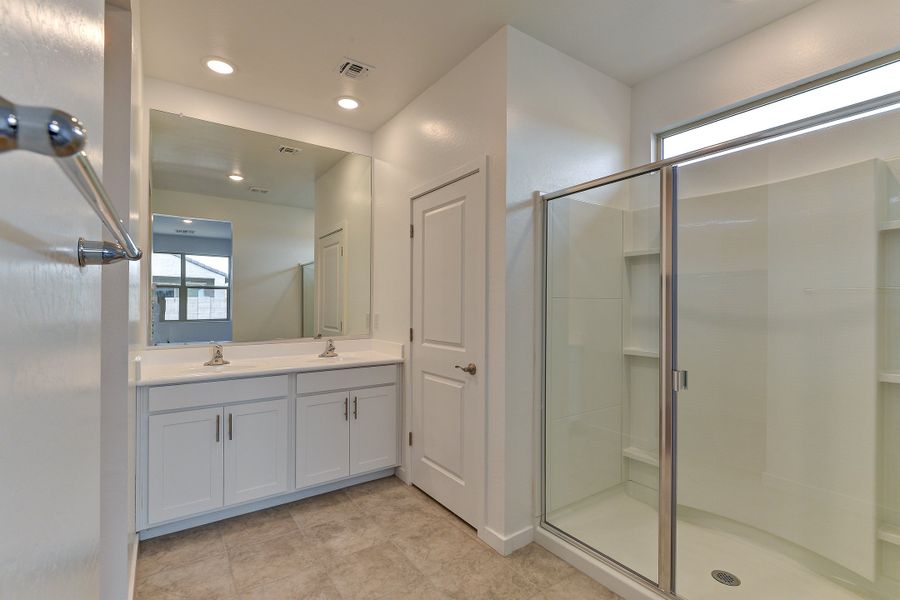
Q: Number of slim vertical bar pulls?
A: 4